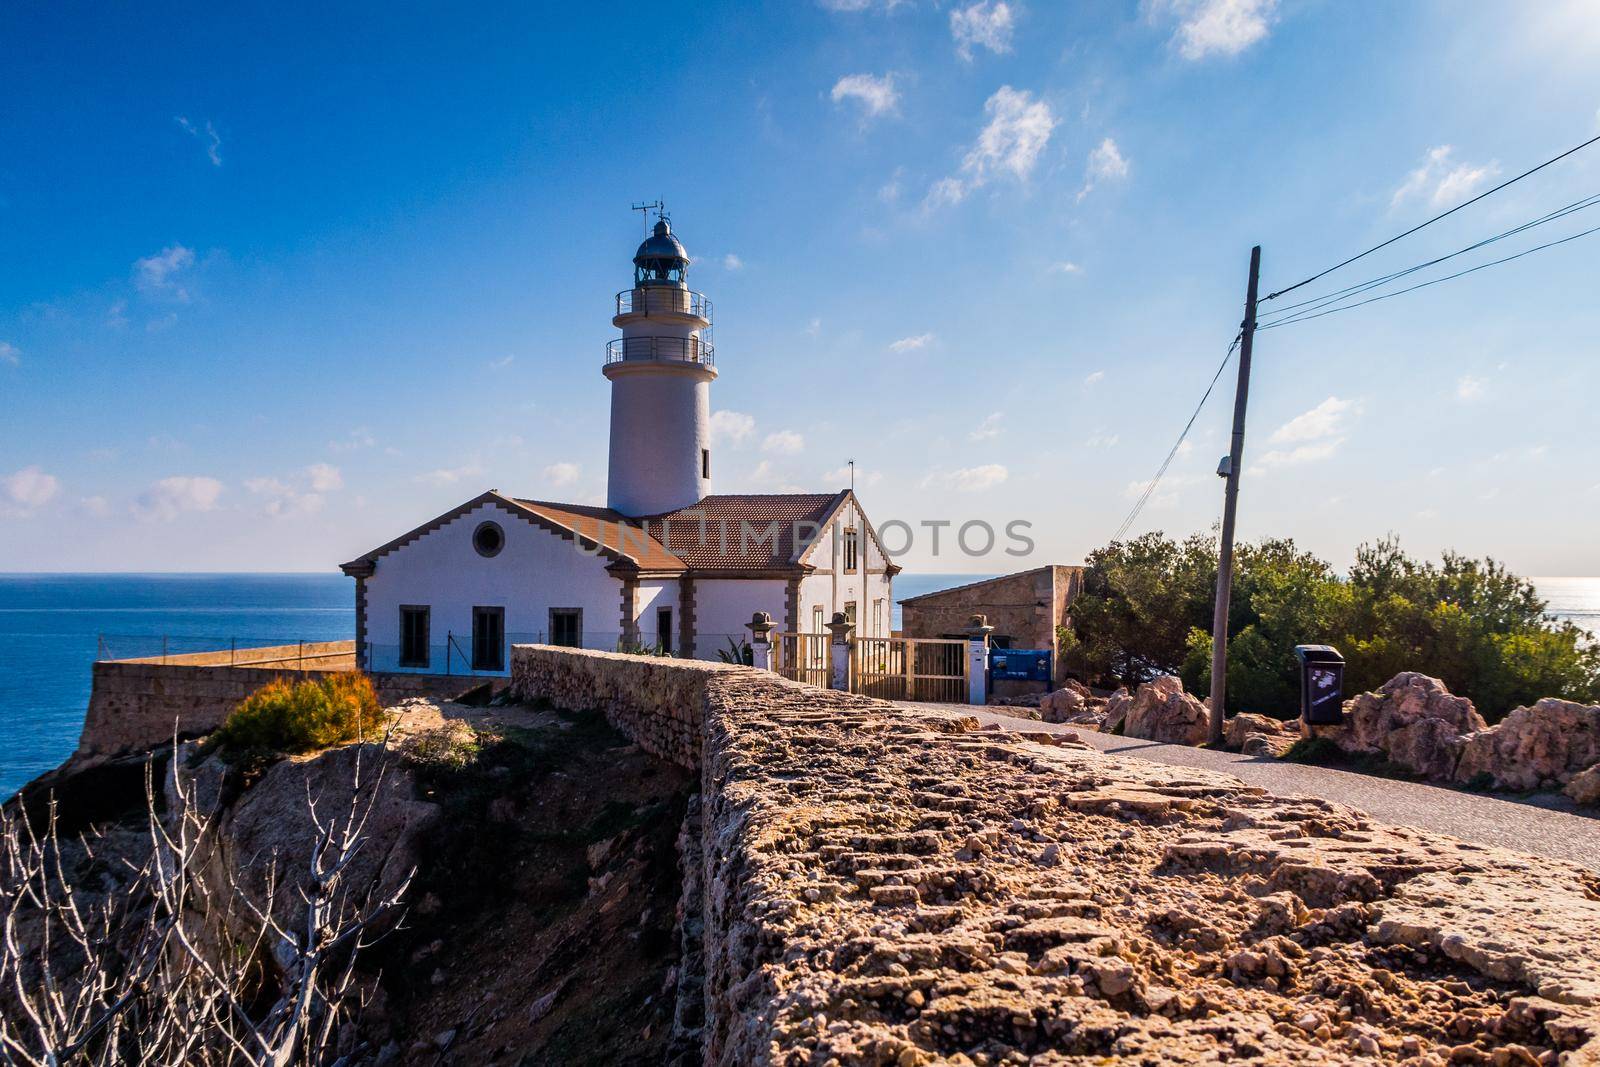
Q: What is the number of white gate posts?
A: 3